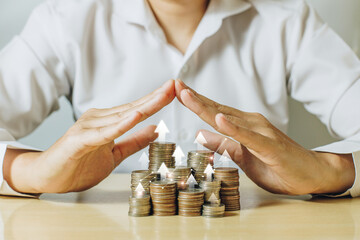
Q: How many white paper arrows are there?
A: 10